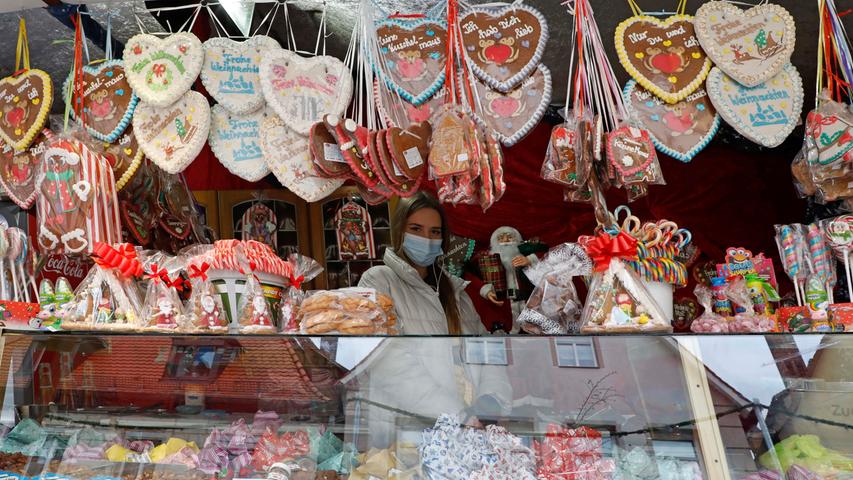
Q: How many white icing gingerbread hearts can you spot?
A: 8